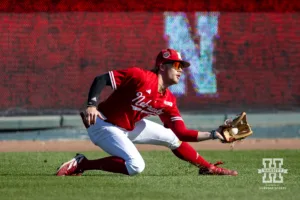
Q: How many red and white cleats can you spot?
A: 2